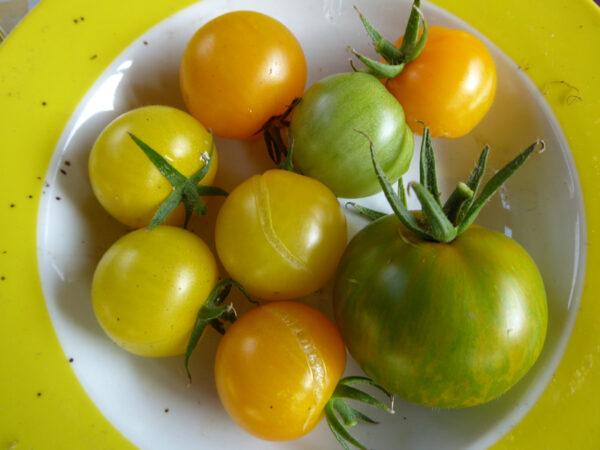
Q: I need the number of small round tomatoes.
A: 7